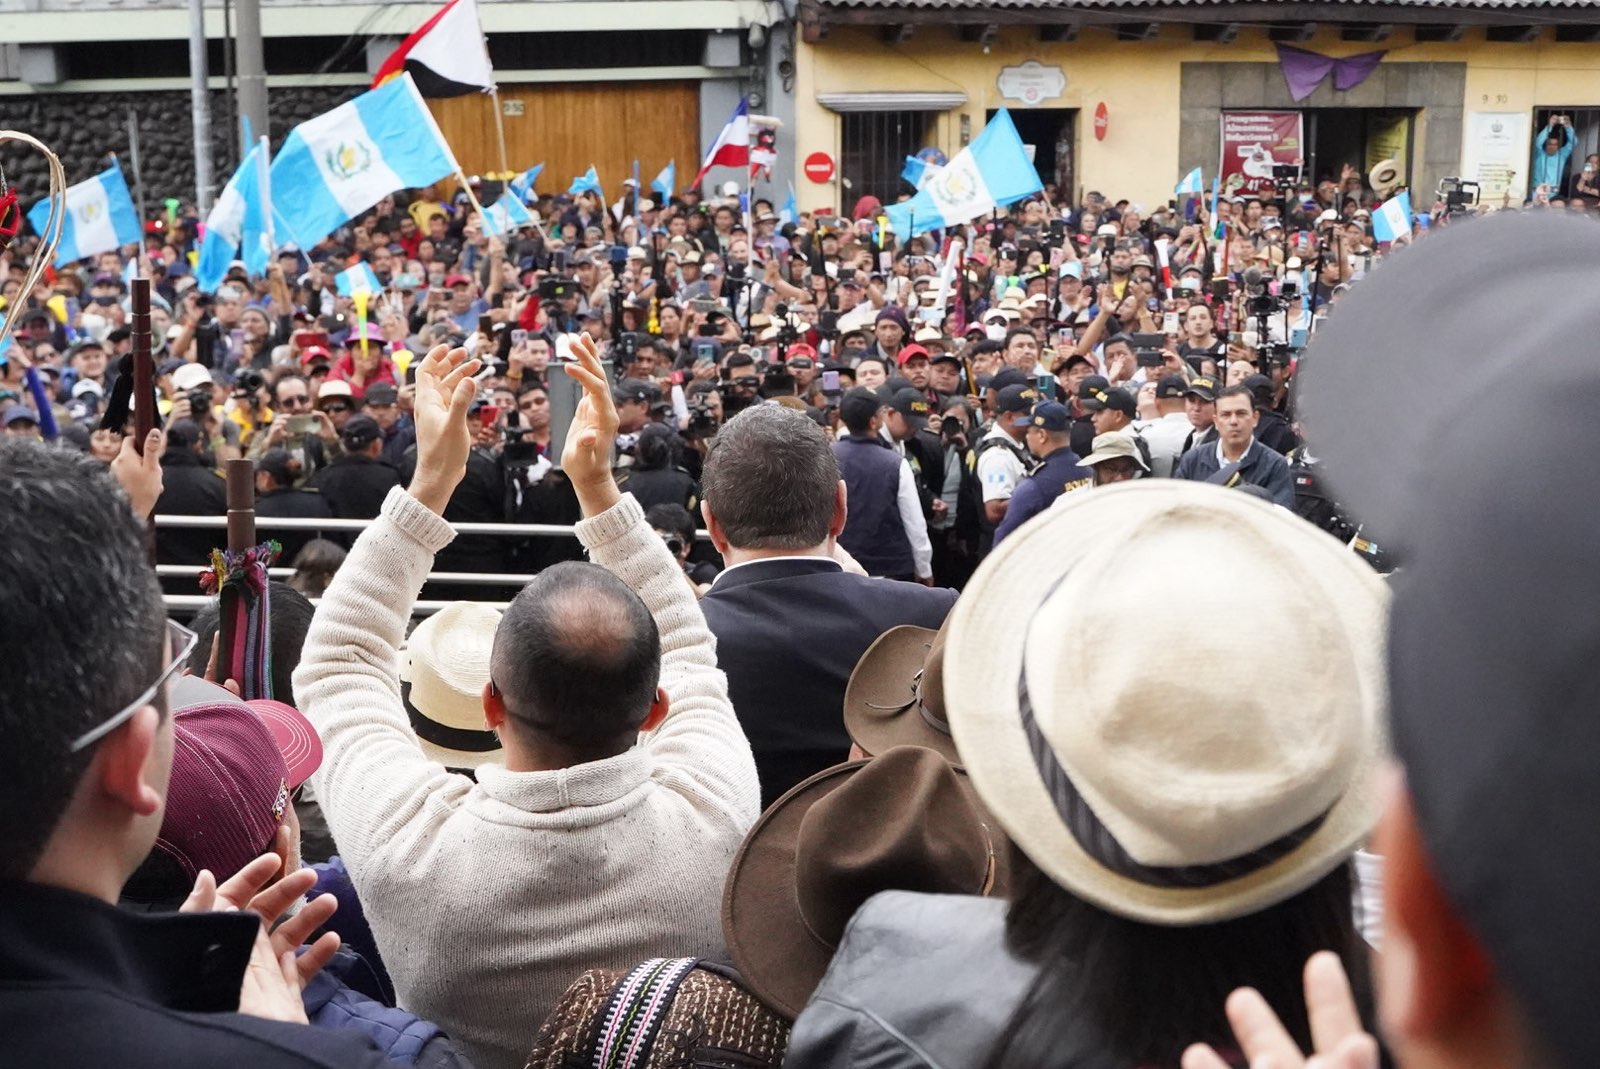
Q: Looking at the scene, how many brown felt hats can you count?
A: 2